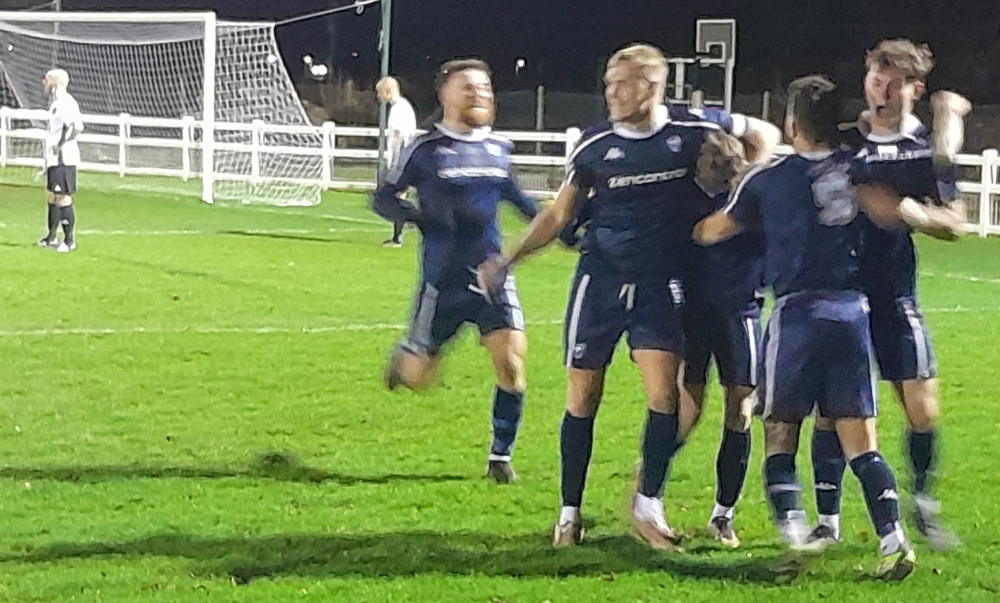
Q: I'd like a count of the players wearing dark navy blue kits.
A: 5